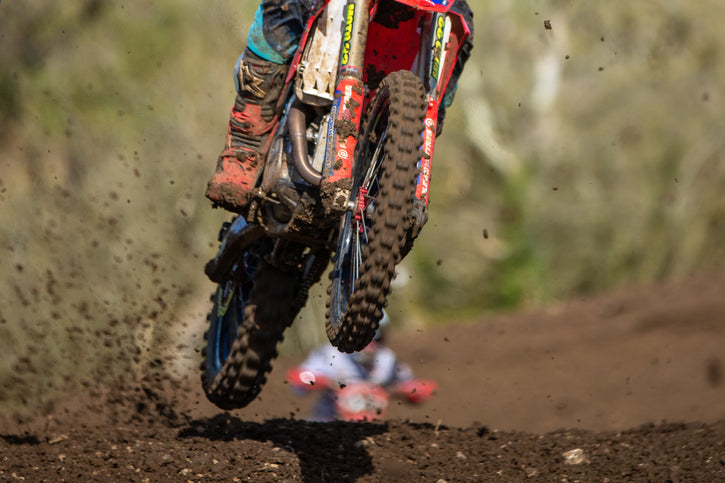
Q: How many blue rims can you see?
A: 2